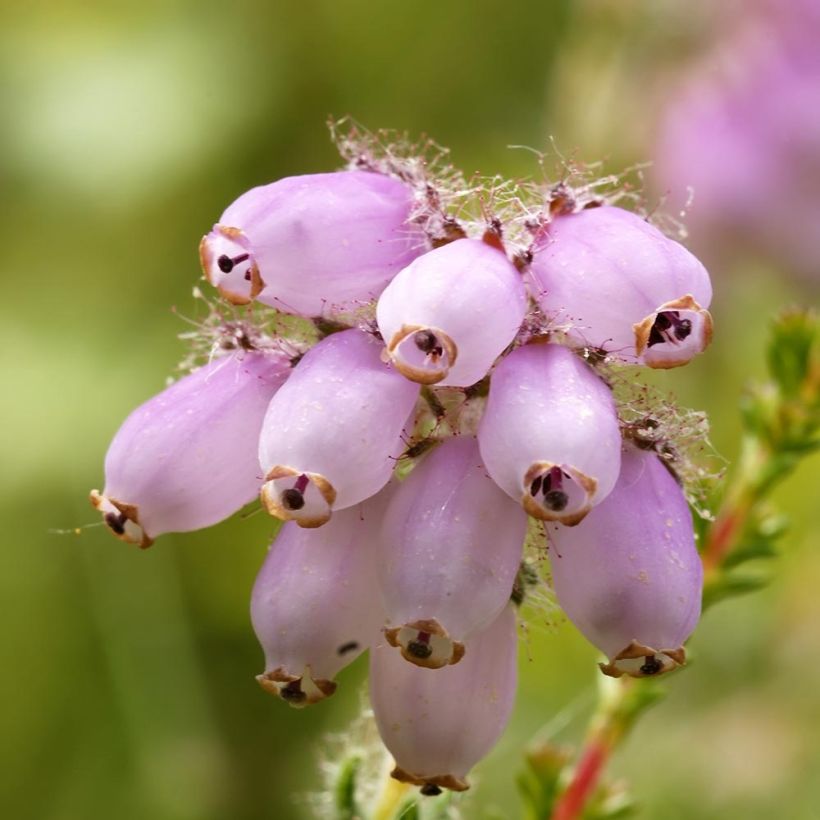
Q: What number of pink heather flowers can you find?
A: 10